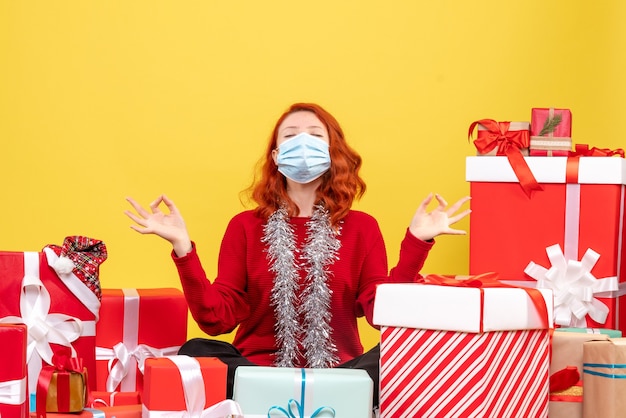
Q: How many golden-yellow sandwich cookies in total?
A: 0